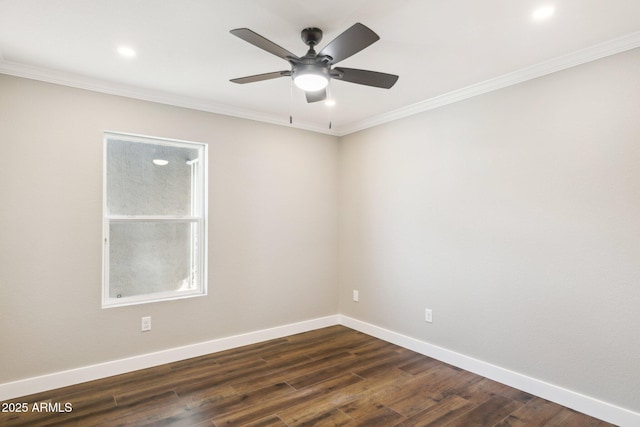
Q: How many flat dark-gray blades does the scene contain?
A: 5